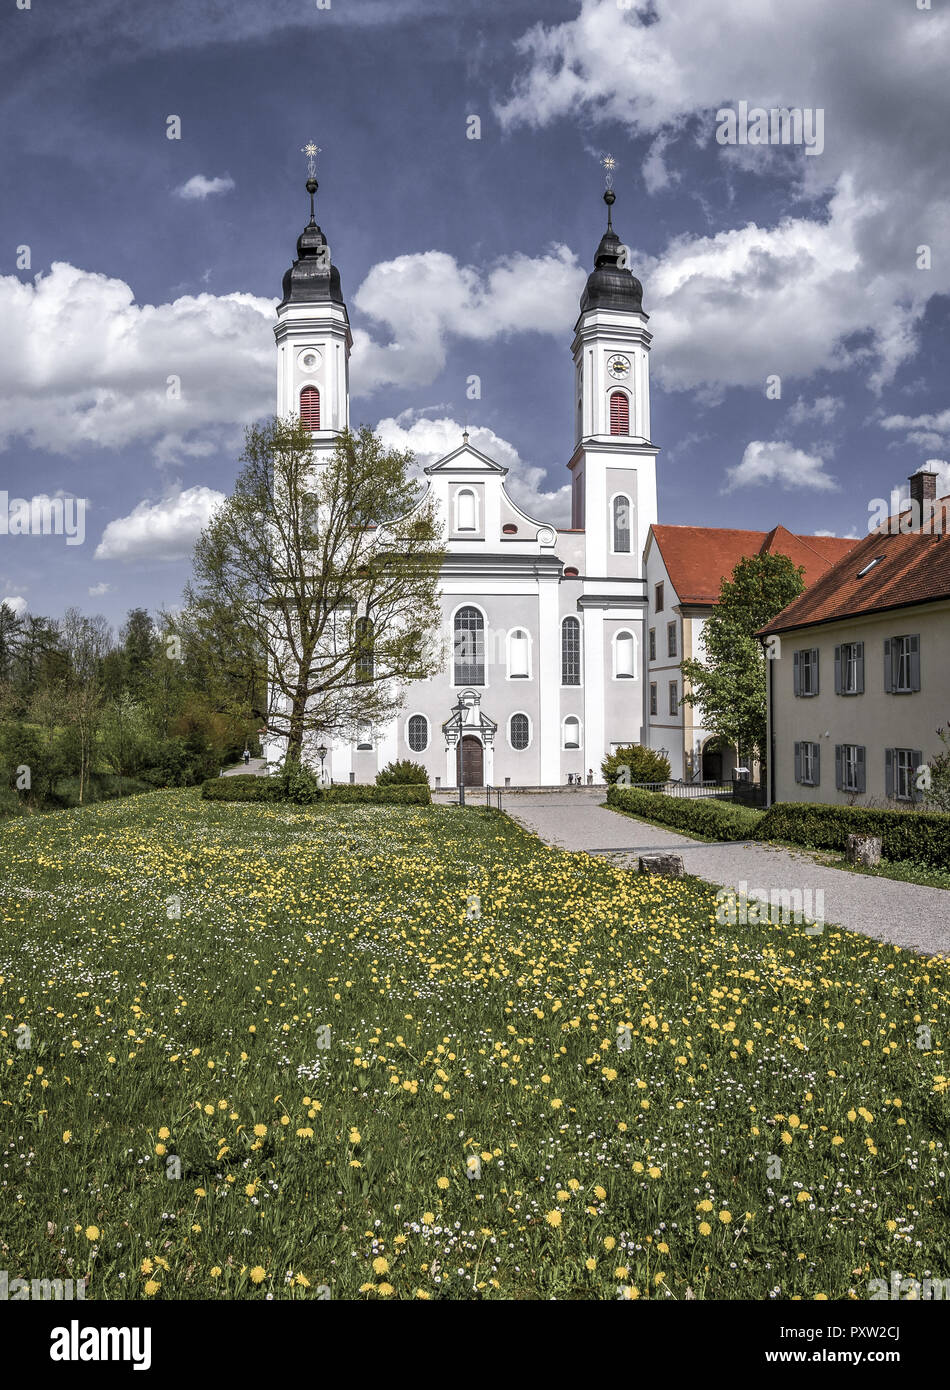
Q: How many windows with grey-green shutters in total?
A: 6